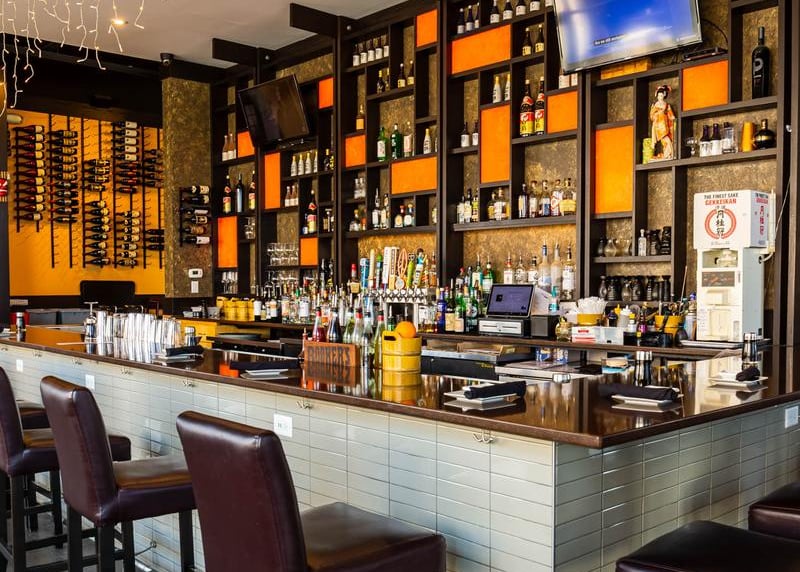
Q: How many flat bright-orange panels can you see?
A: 13